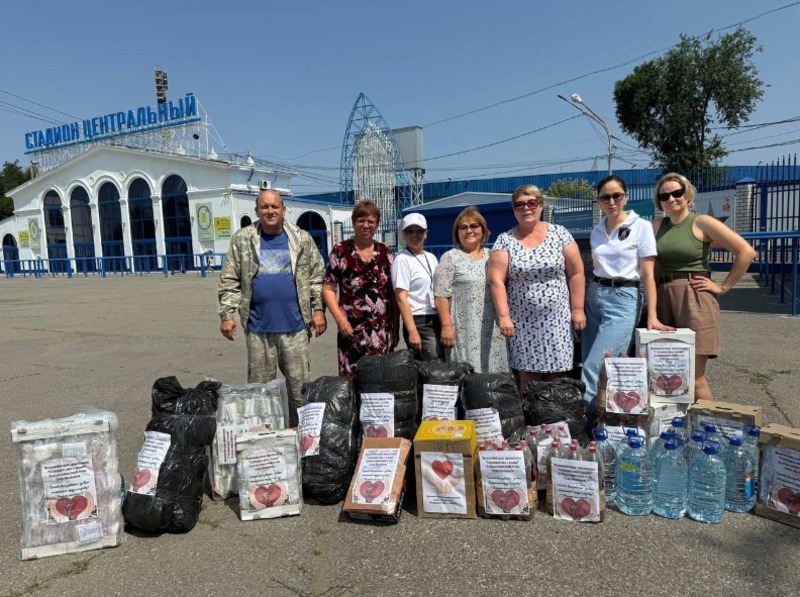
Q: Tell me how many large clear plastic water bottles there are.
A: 11